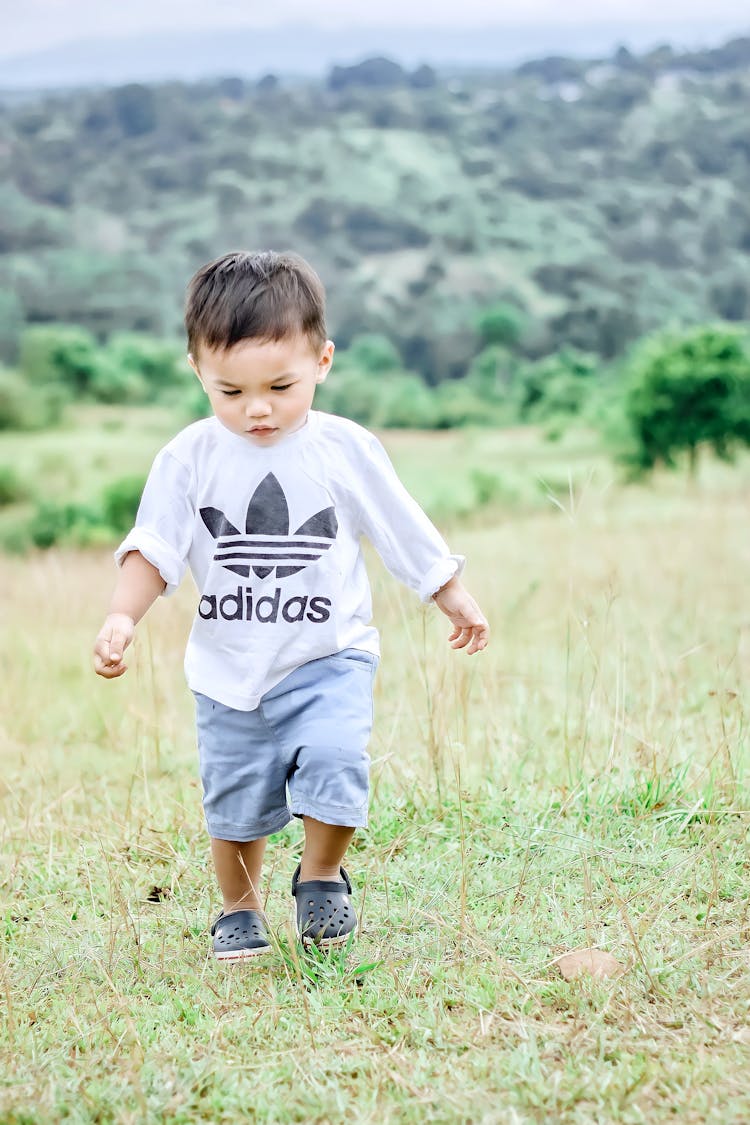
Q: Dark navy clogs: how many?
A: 2